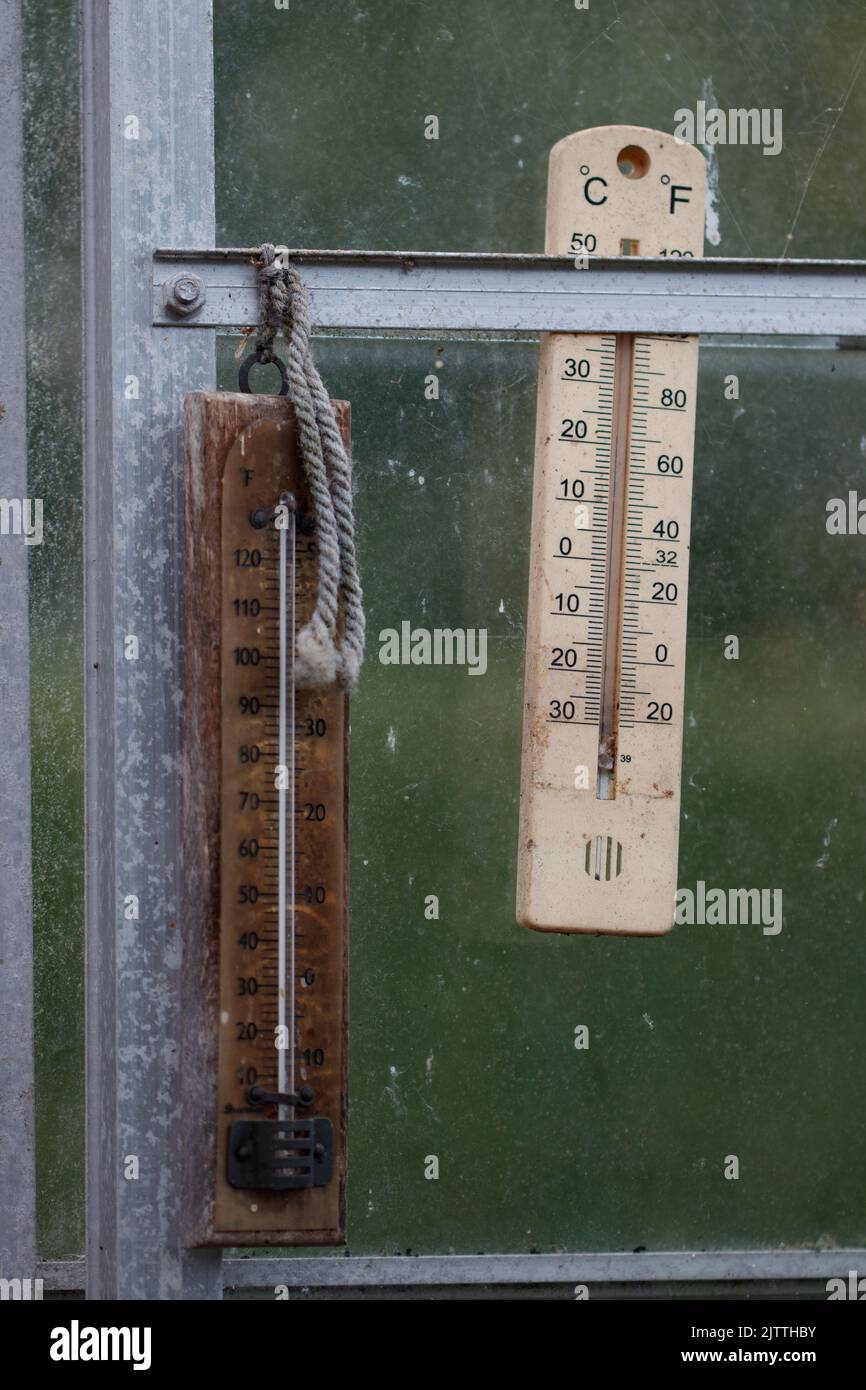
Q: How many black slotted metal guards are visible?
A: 1